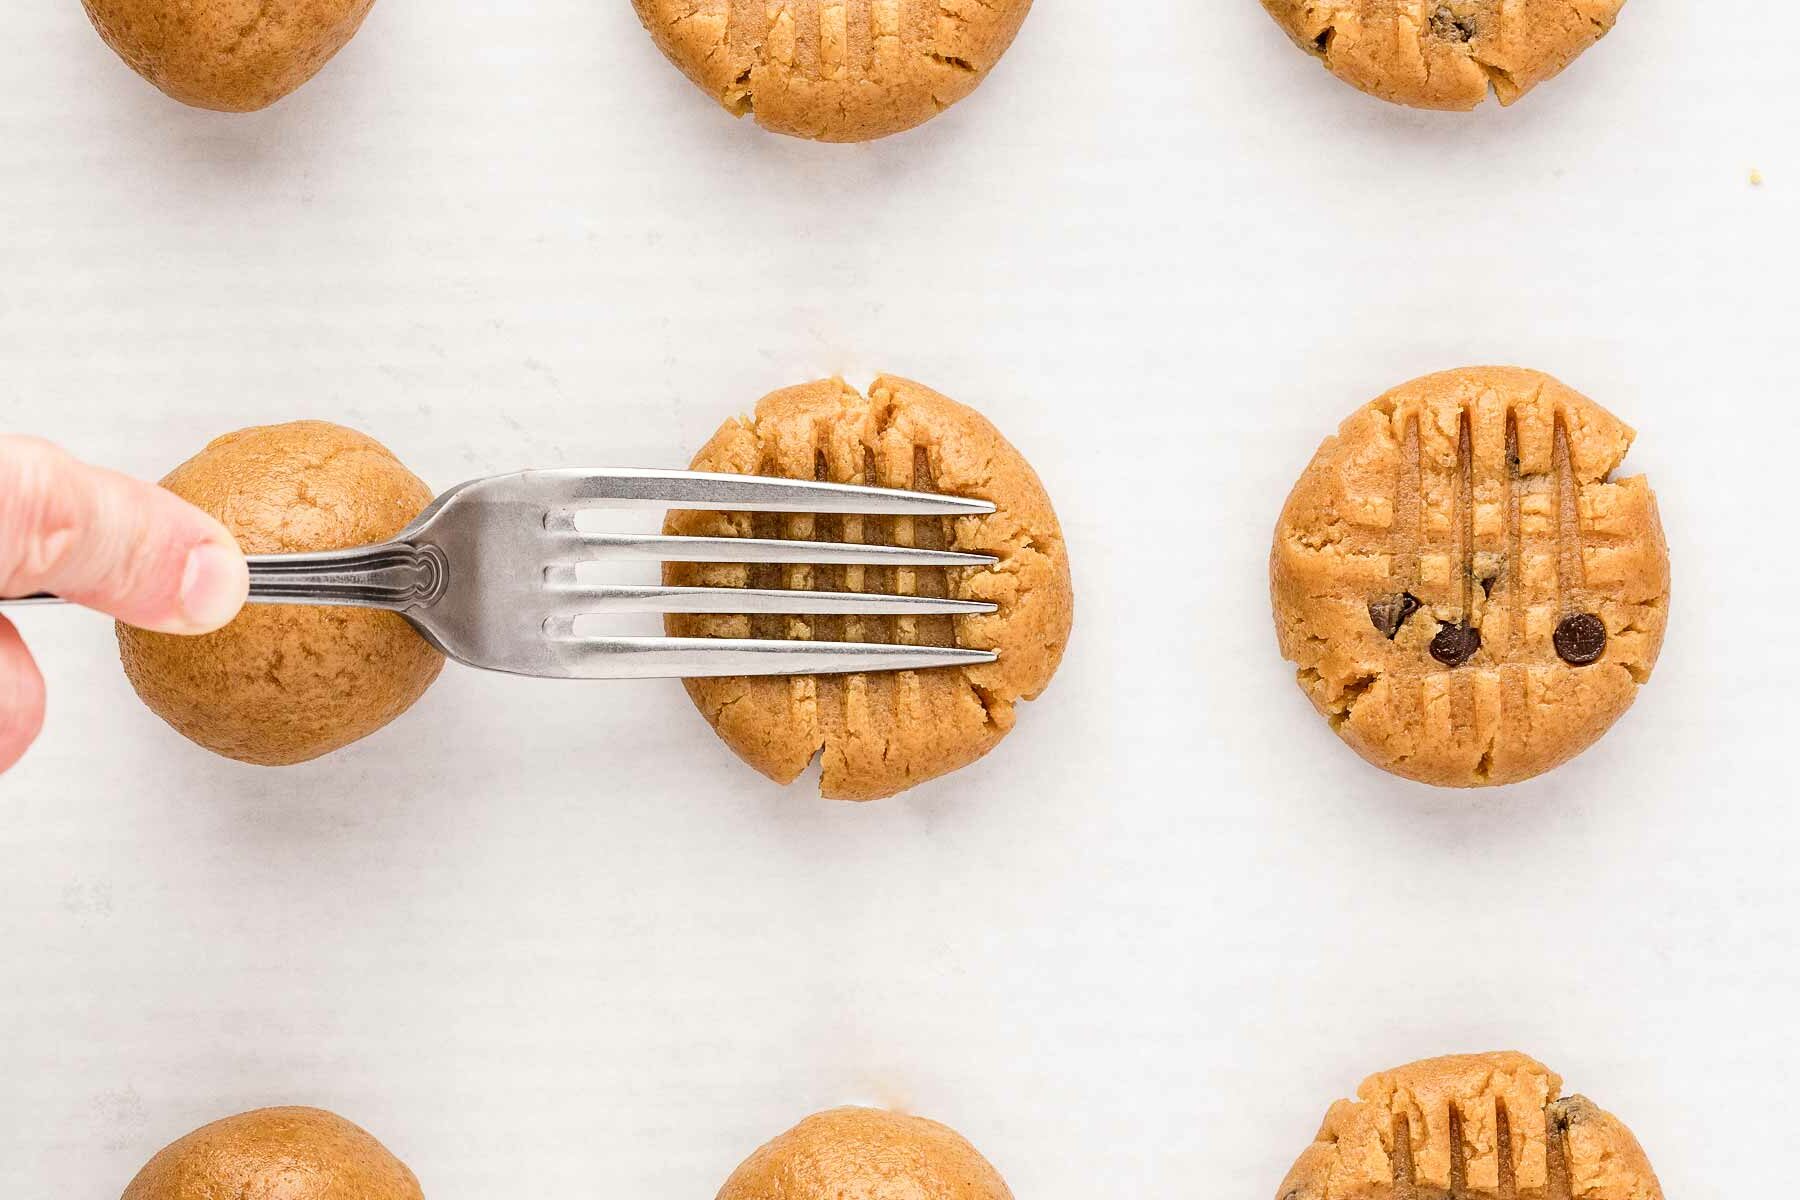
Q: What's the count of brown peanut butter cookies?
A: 9